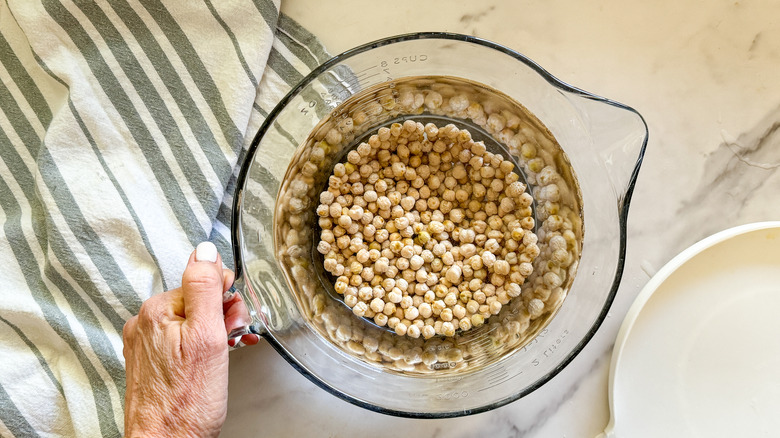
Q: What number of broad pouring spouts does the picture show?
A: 1